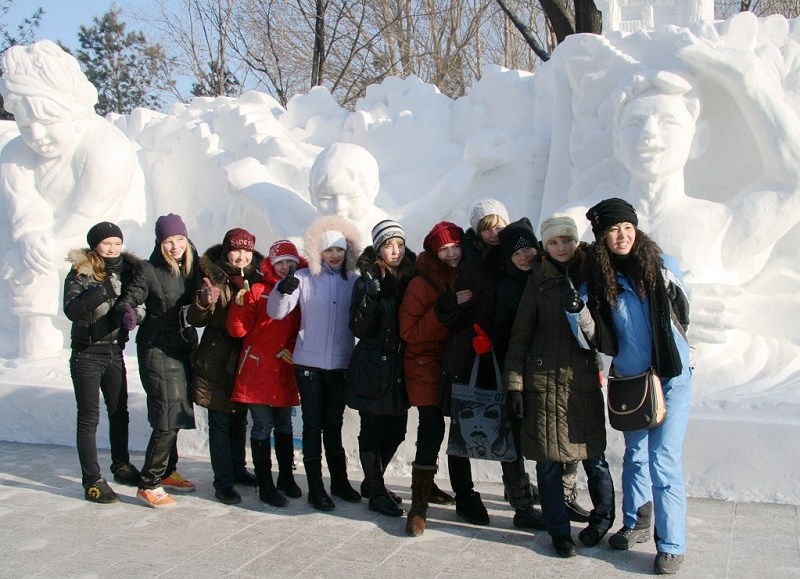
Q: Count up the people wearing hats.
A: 11